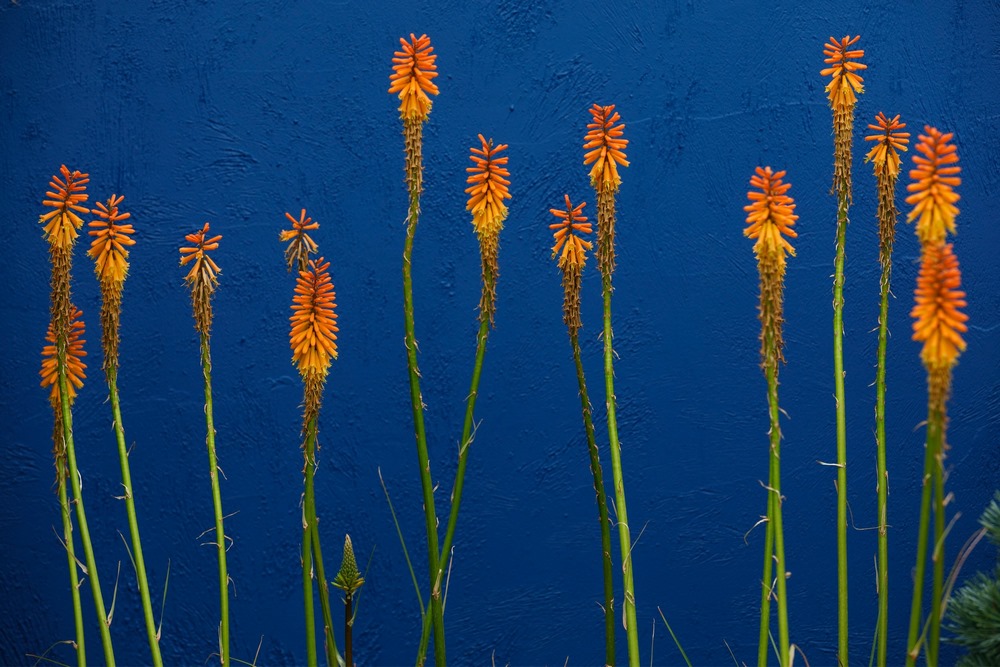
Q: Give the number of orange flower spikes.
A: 15